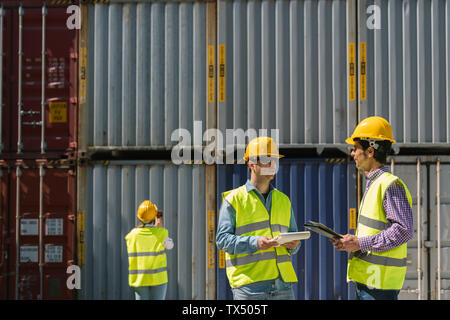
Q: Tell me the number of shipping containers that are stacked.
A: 8